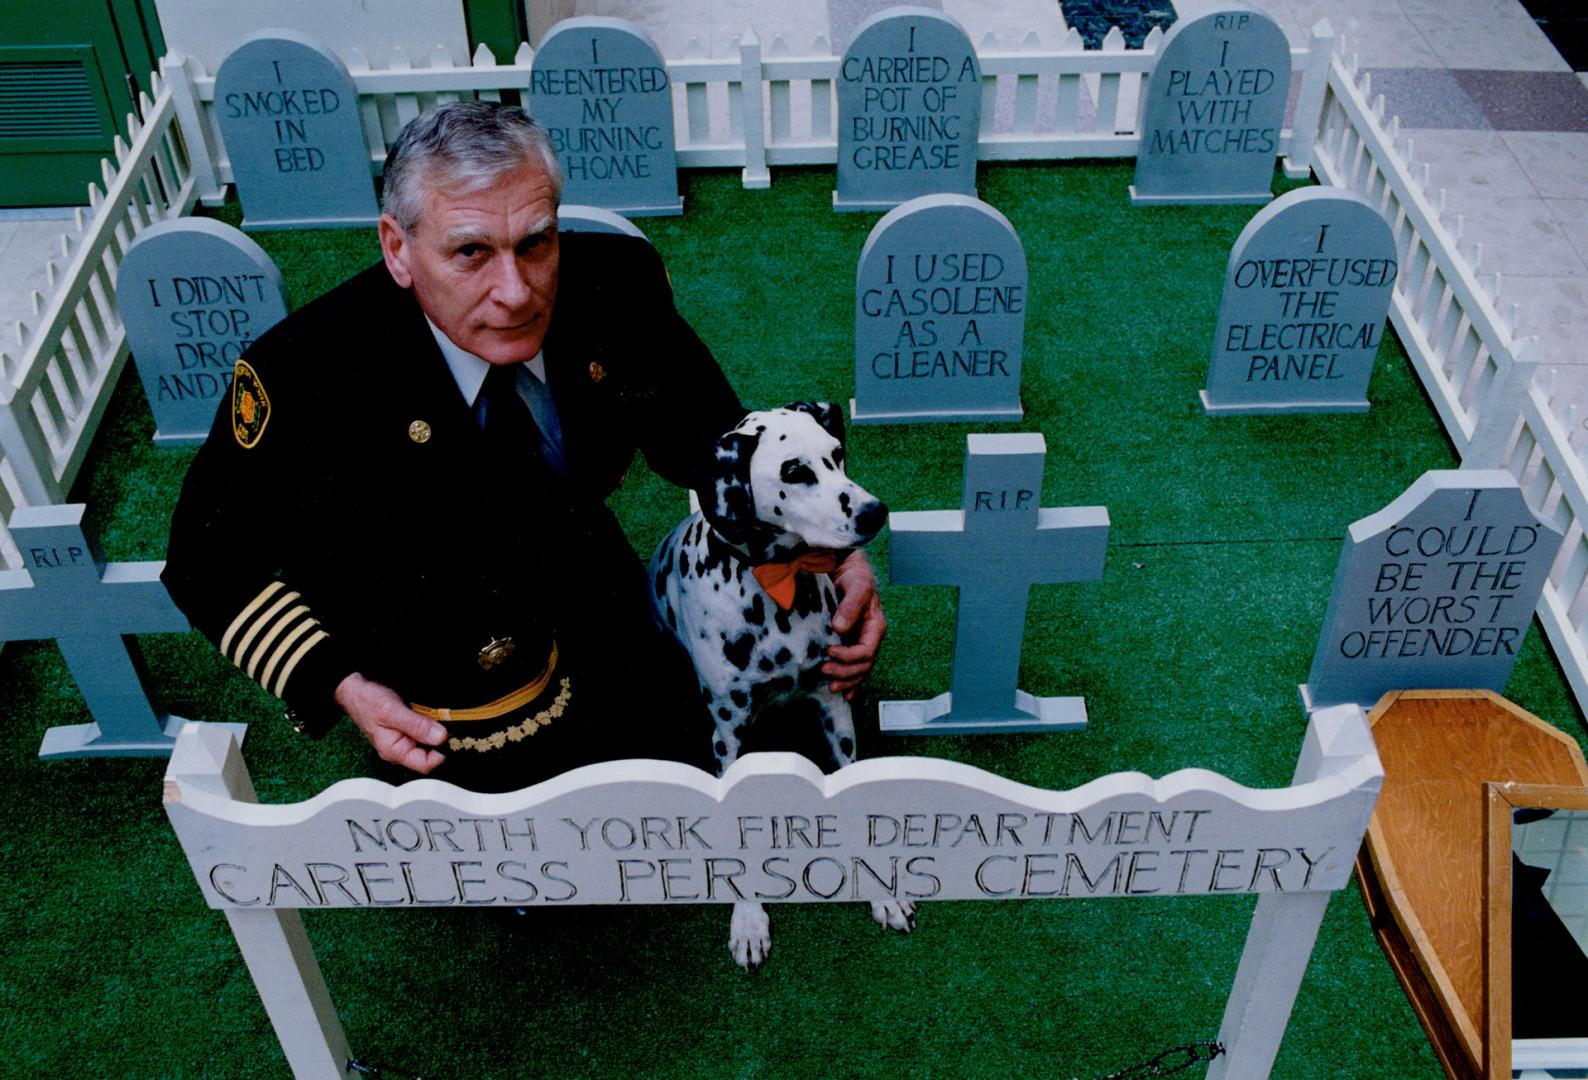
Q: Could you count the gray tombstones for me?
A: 11